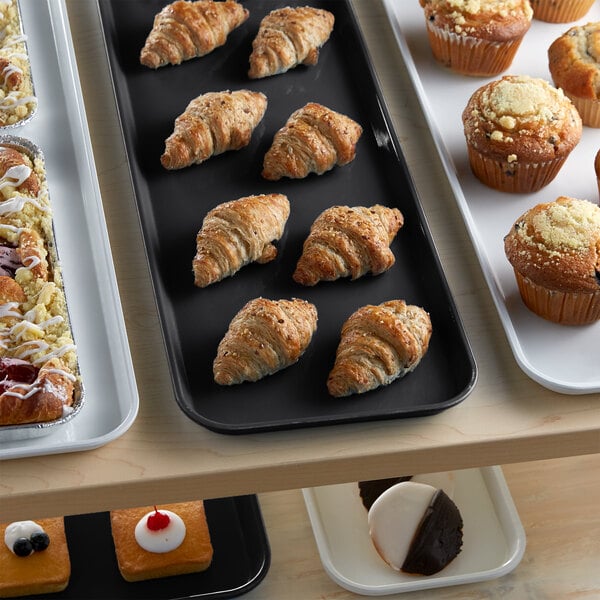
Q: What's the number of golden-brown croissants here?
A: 8